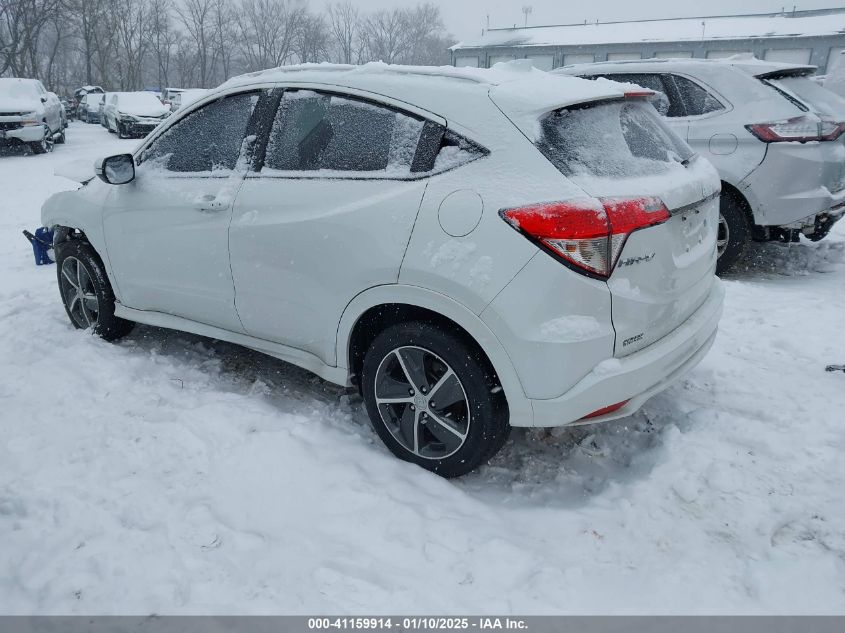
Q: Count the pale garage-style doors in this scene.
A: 9